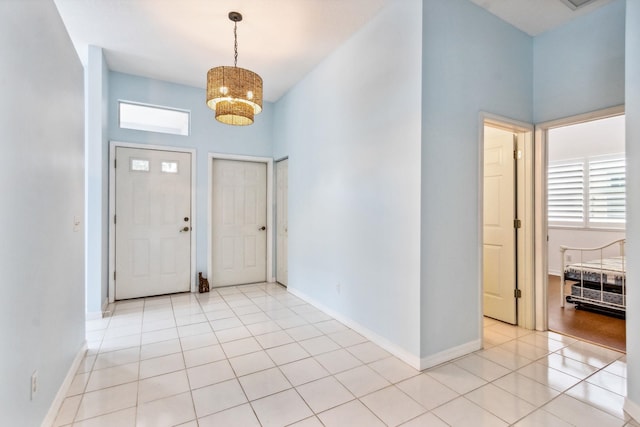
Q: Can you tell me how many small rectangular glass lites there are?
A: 2